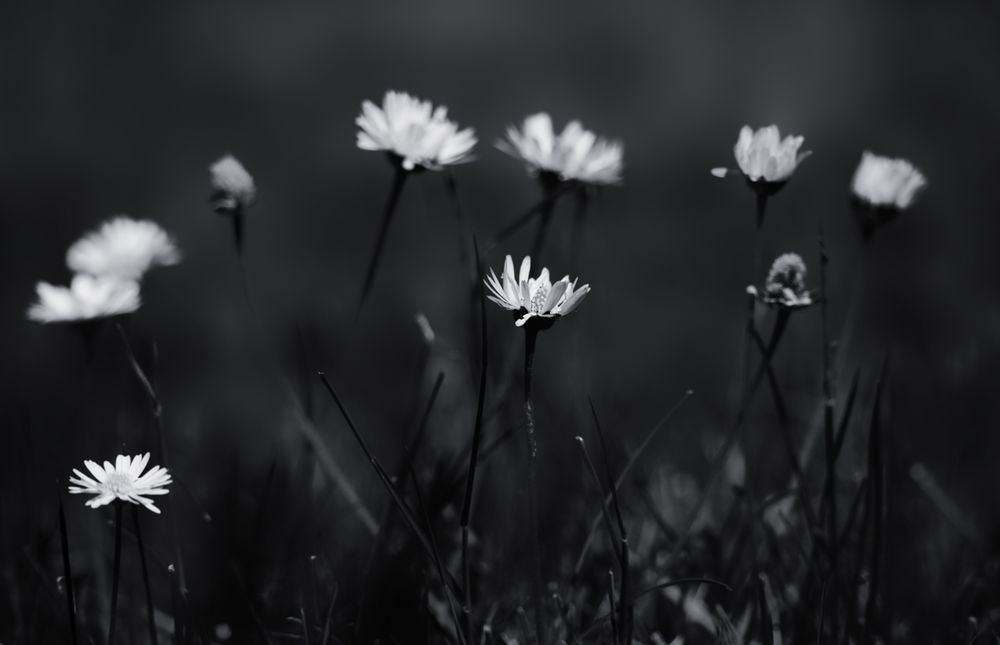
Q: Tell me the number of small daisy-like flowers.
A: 10